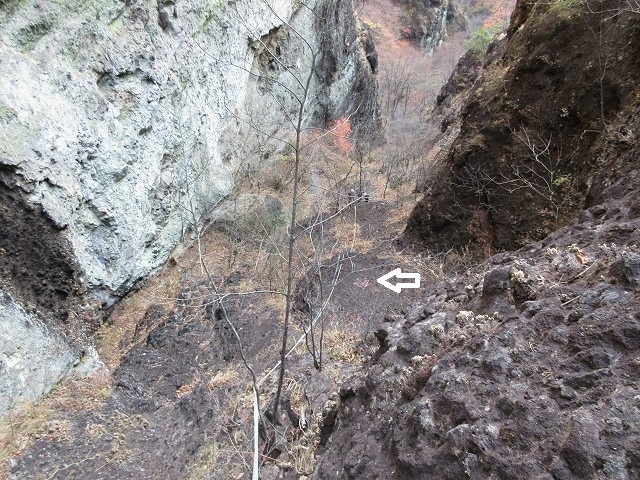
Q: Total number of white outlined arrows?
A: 1